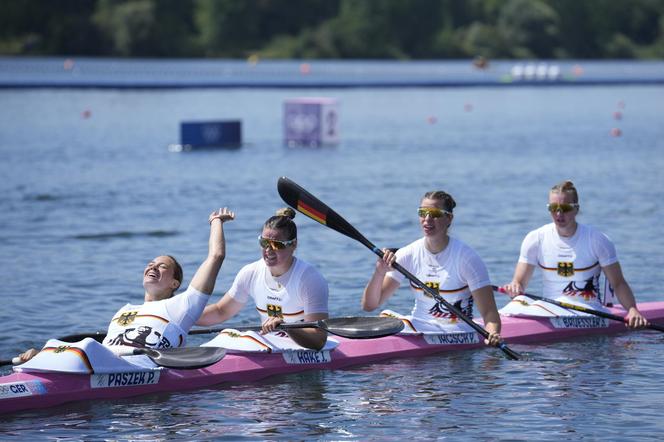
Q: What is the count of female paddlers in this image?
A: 4